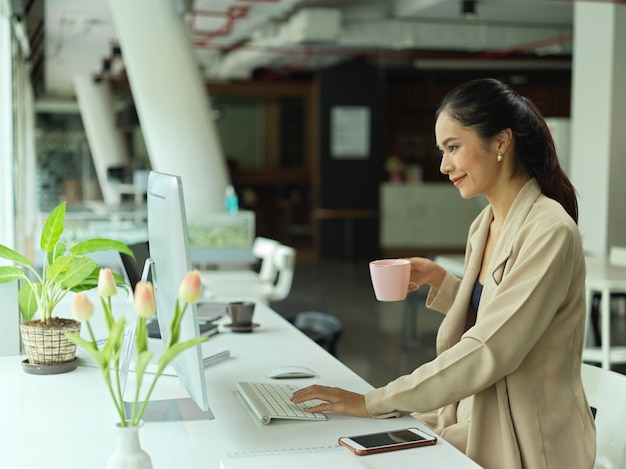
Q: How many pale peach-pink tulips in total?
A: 4